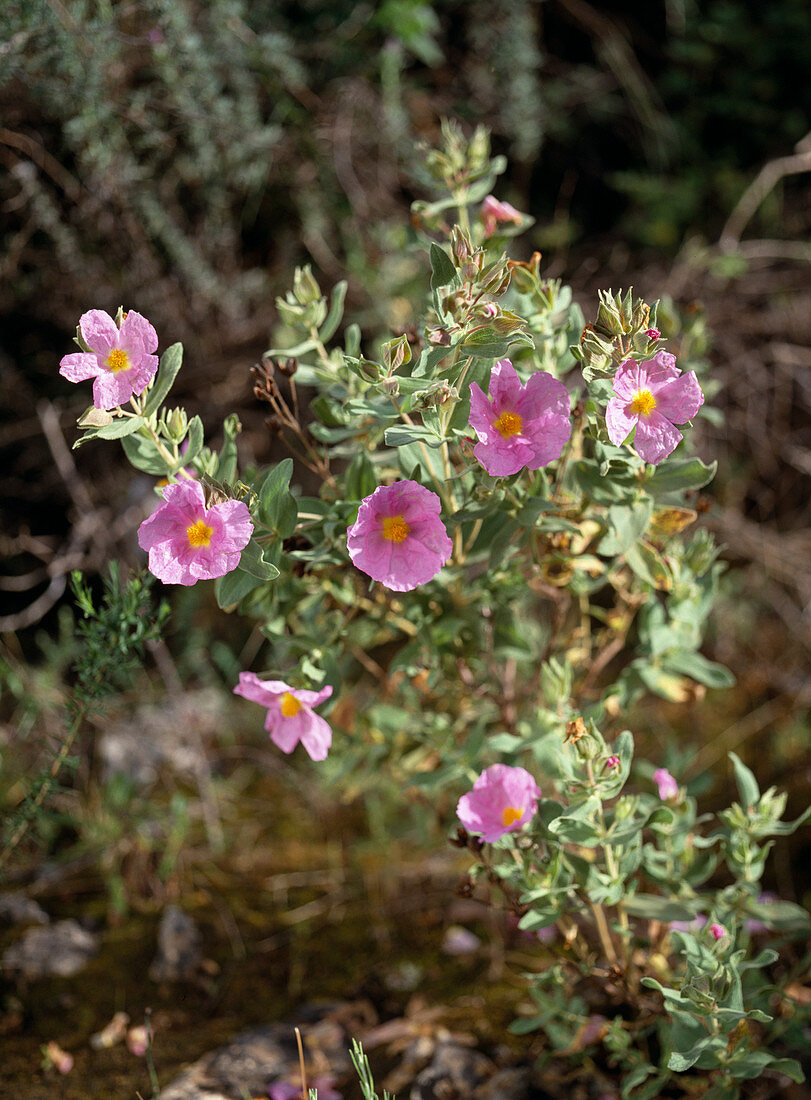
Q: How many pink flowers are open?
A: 7